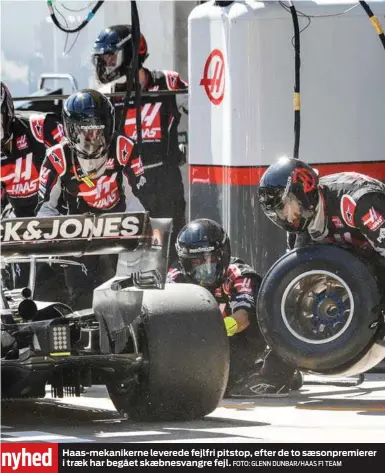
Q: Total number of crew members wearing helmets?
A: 5